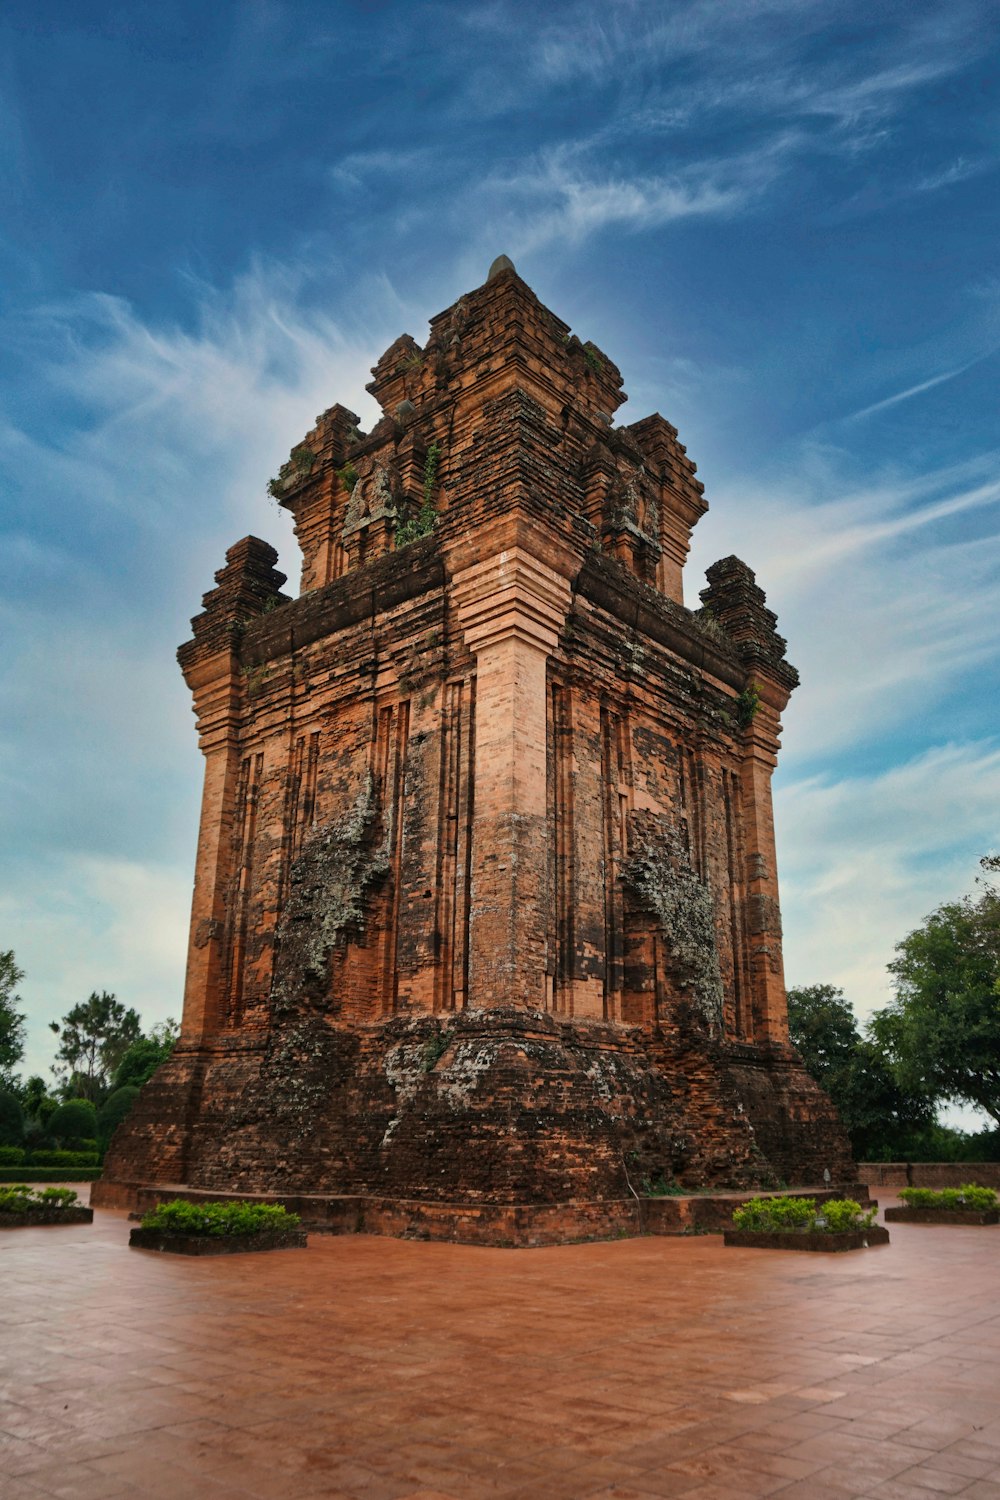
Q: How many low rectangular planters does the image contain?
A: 4